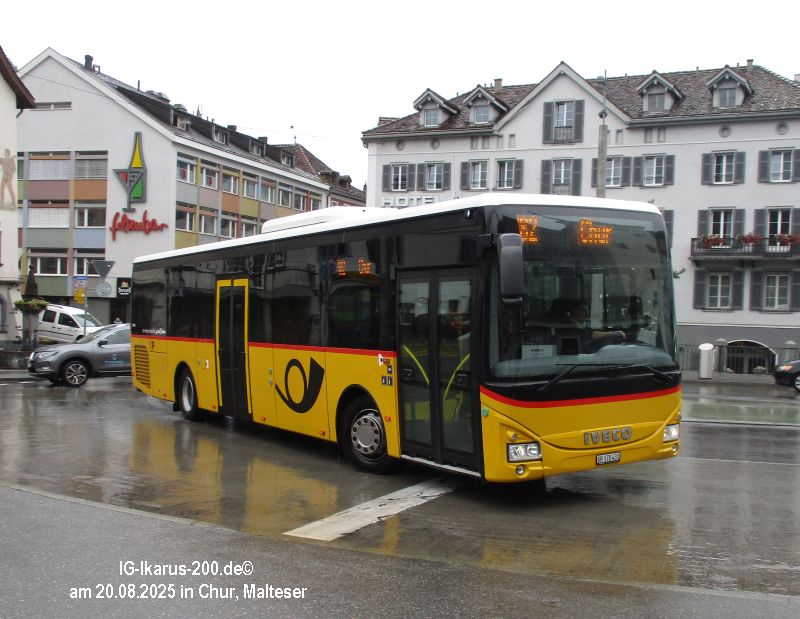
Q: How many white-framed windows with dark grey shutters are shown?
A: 14